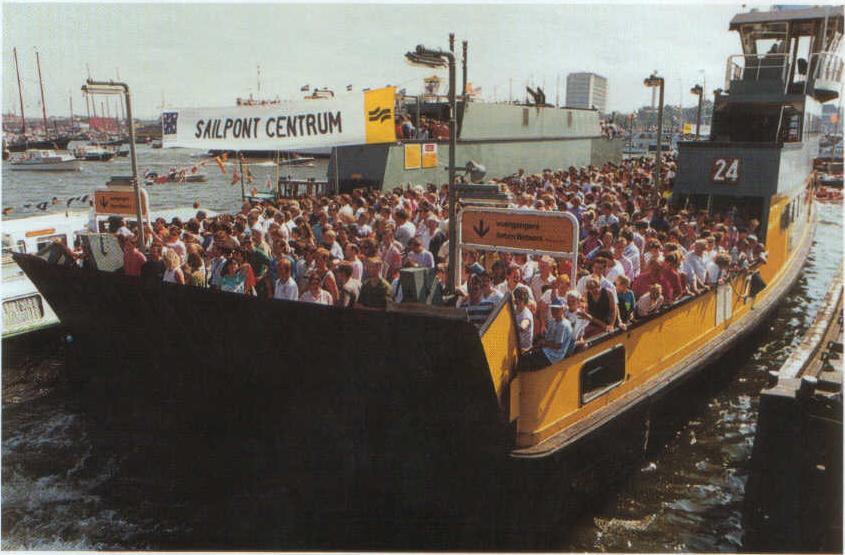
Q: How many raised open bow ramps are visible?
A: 1